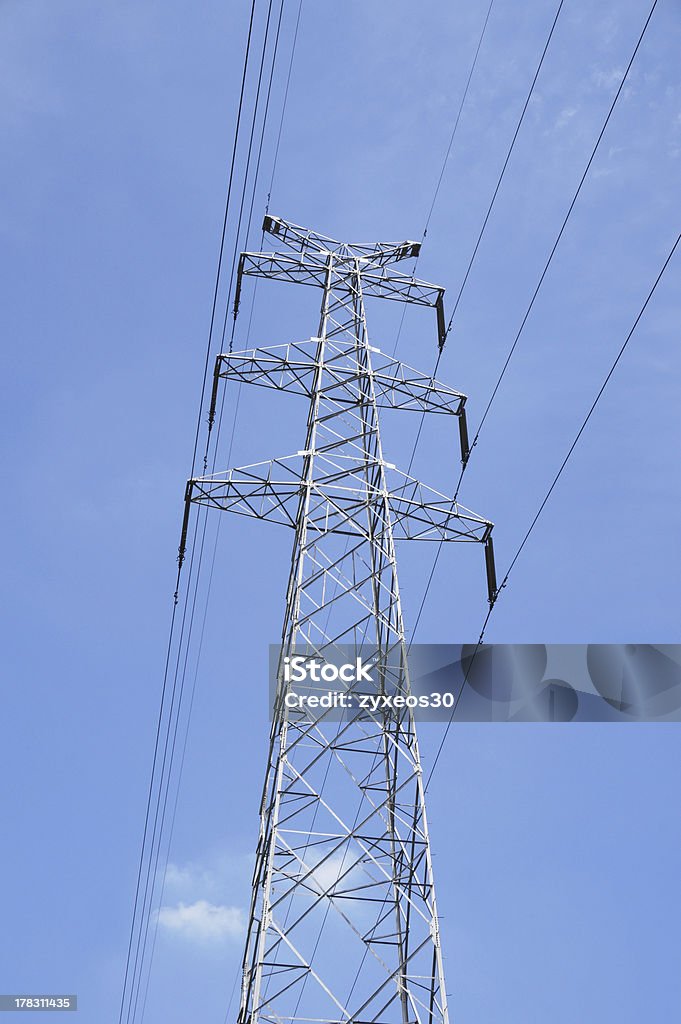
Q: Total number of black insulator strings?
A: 6